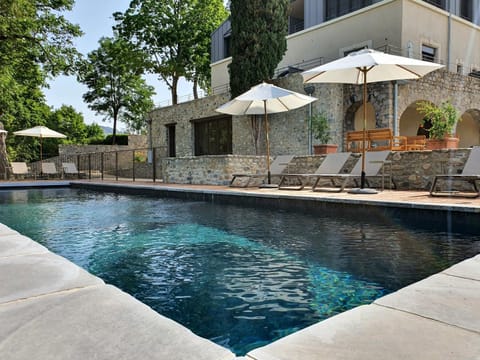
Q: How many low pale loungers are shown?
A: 7